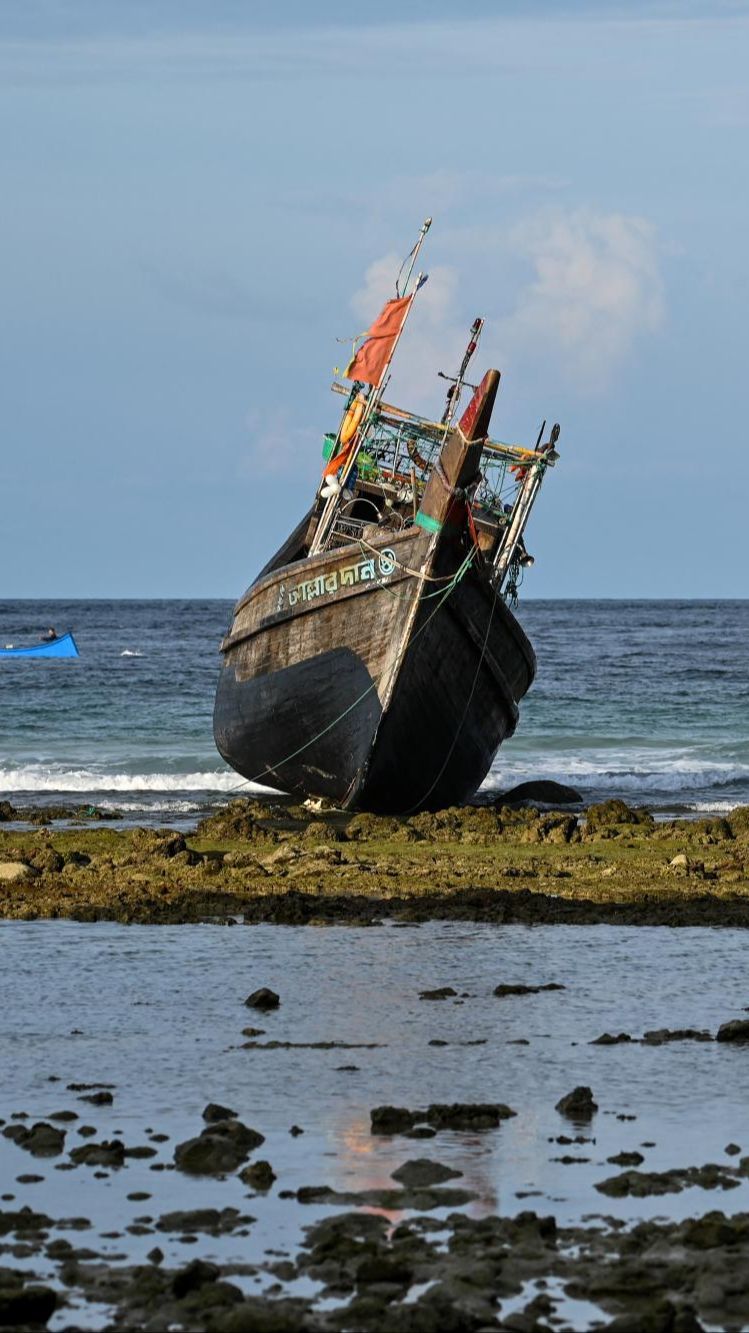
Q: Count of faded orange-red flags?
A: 1